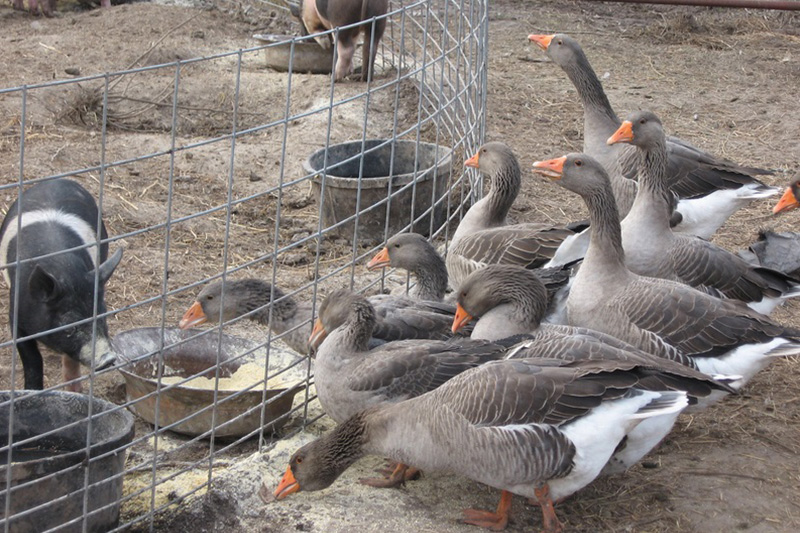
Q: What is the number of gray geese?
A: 10